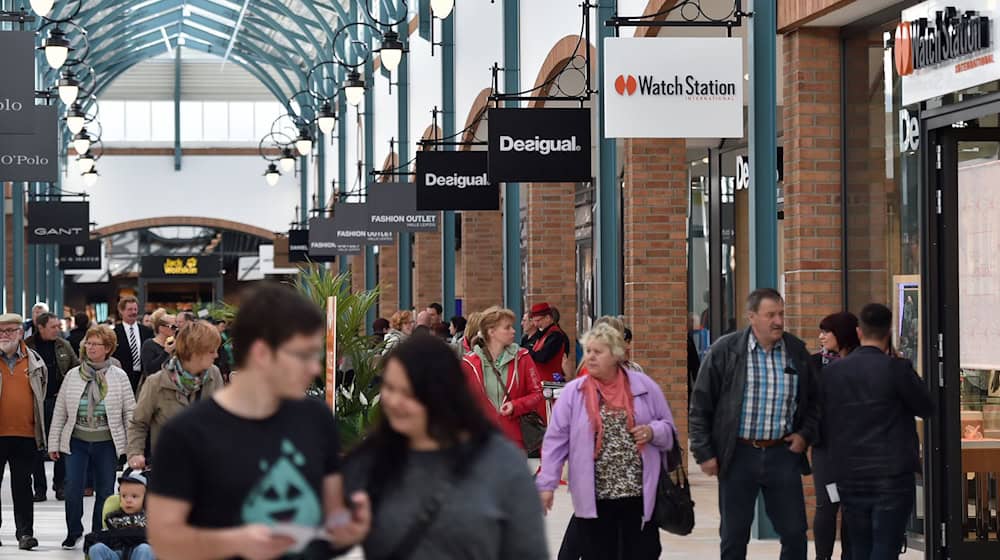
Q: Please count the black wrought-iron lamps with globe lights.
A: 14